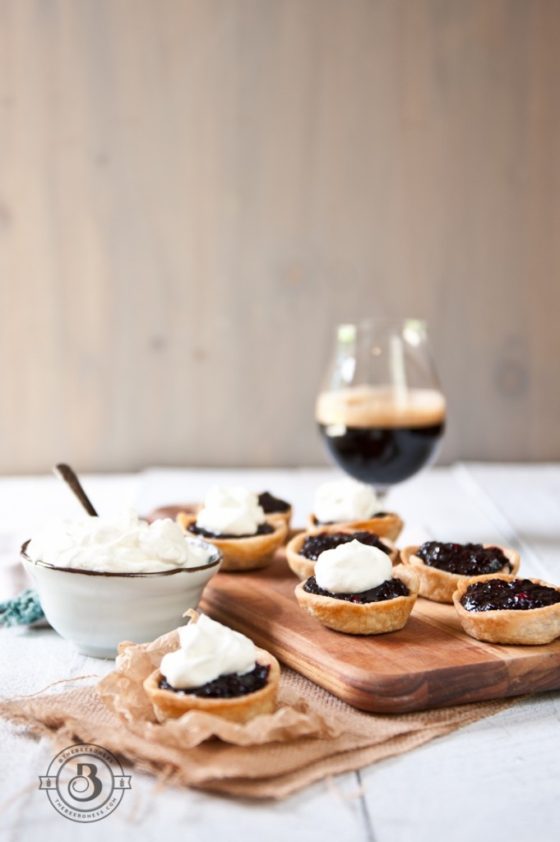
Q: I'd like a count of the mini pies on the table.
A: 8